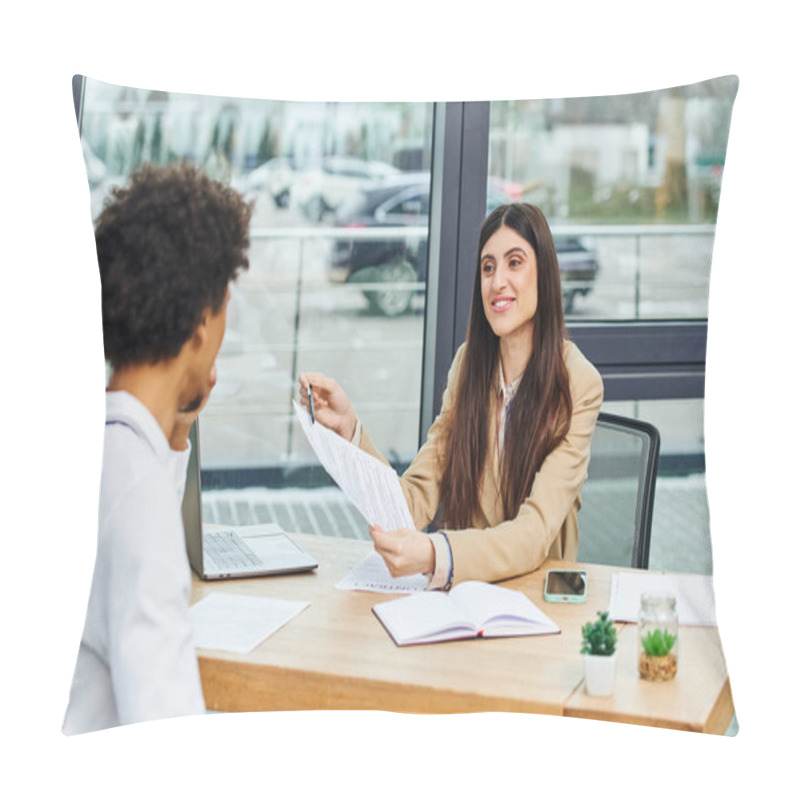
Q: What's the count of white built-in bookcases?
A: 0